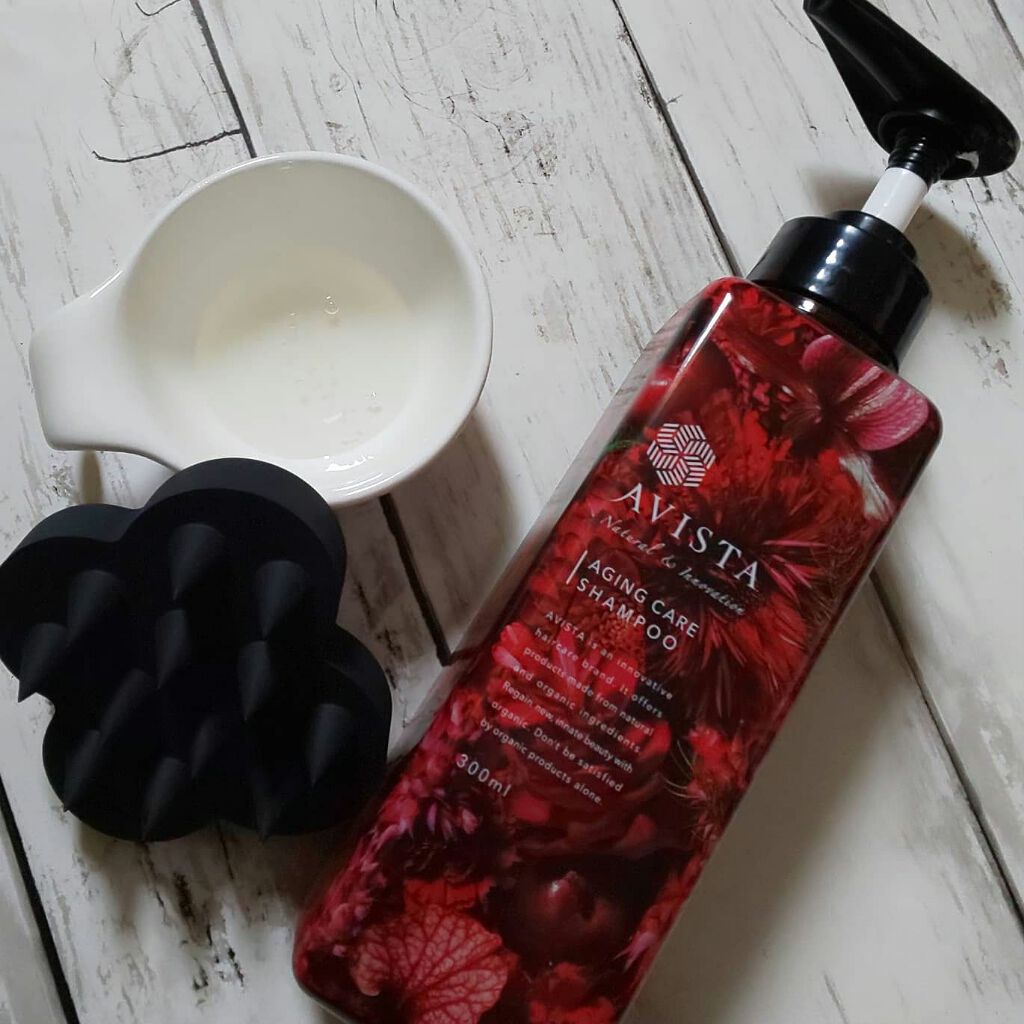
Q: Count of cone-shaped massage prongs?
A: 12